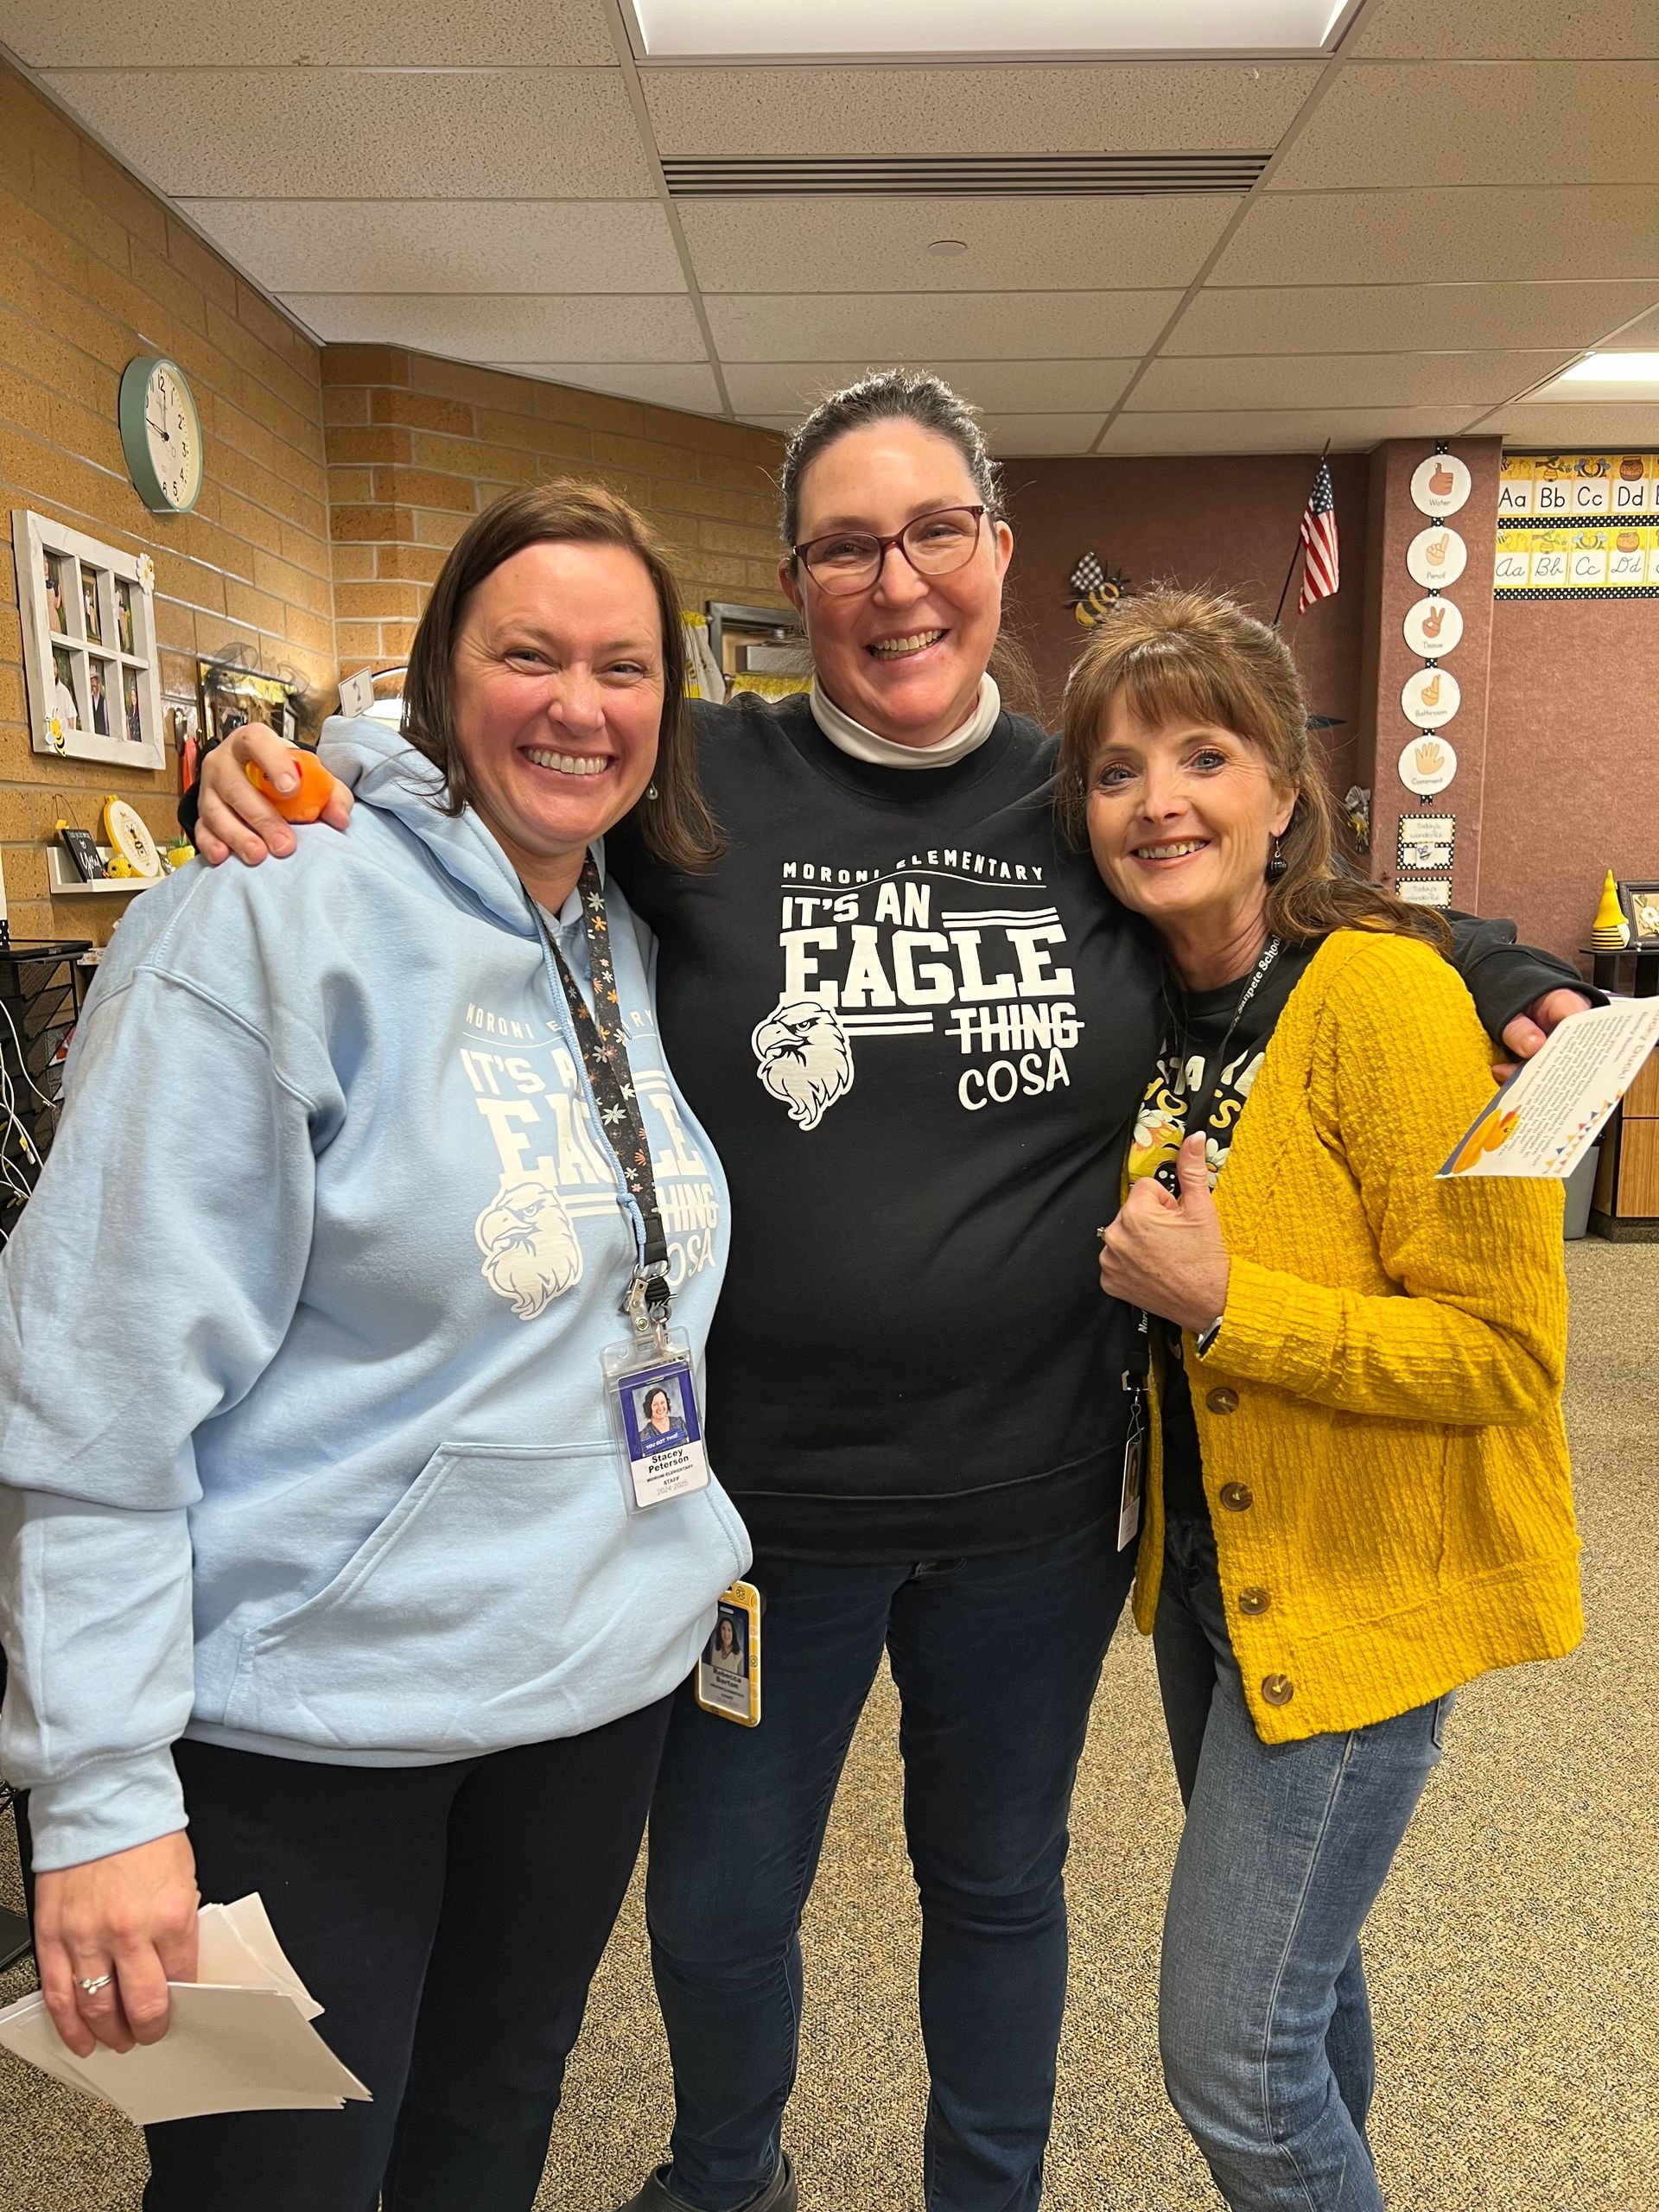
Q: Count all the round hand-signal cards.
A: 5